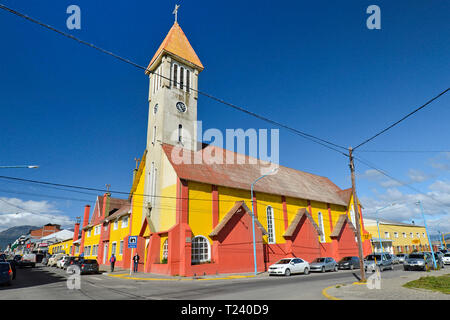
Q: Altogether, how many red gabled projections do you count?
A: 3